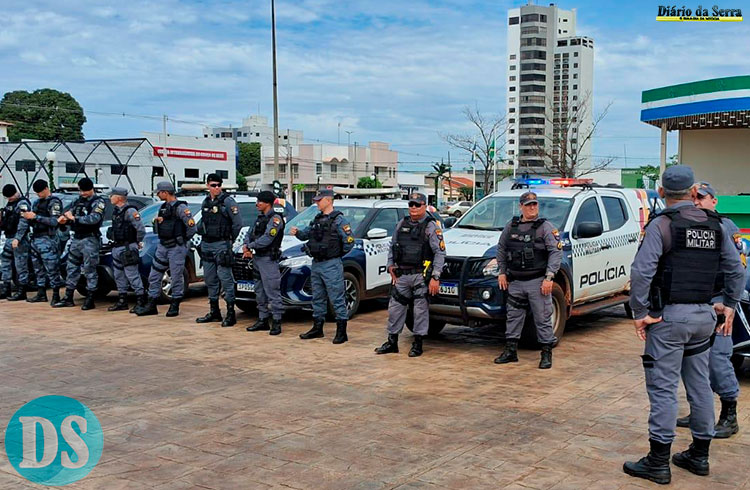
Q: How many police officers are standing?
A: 12